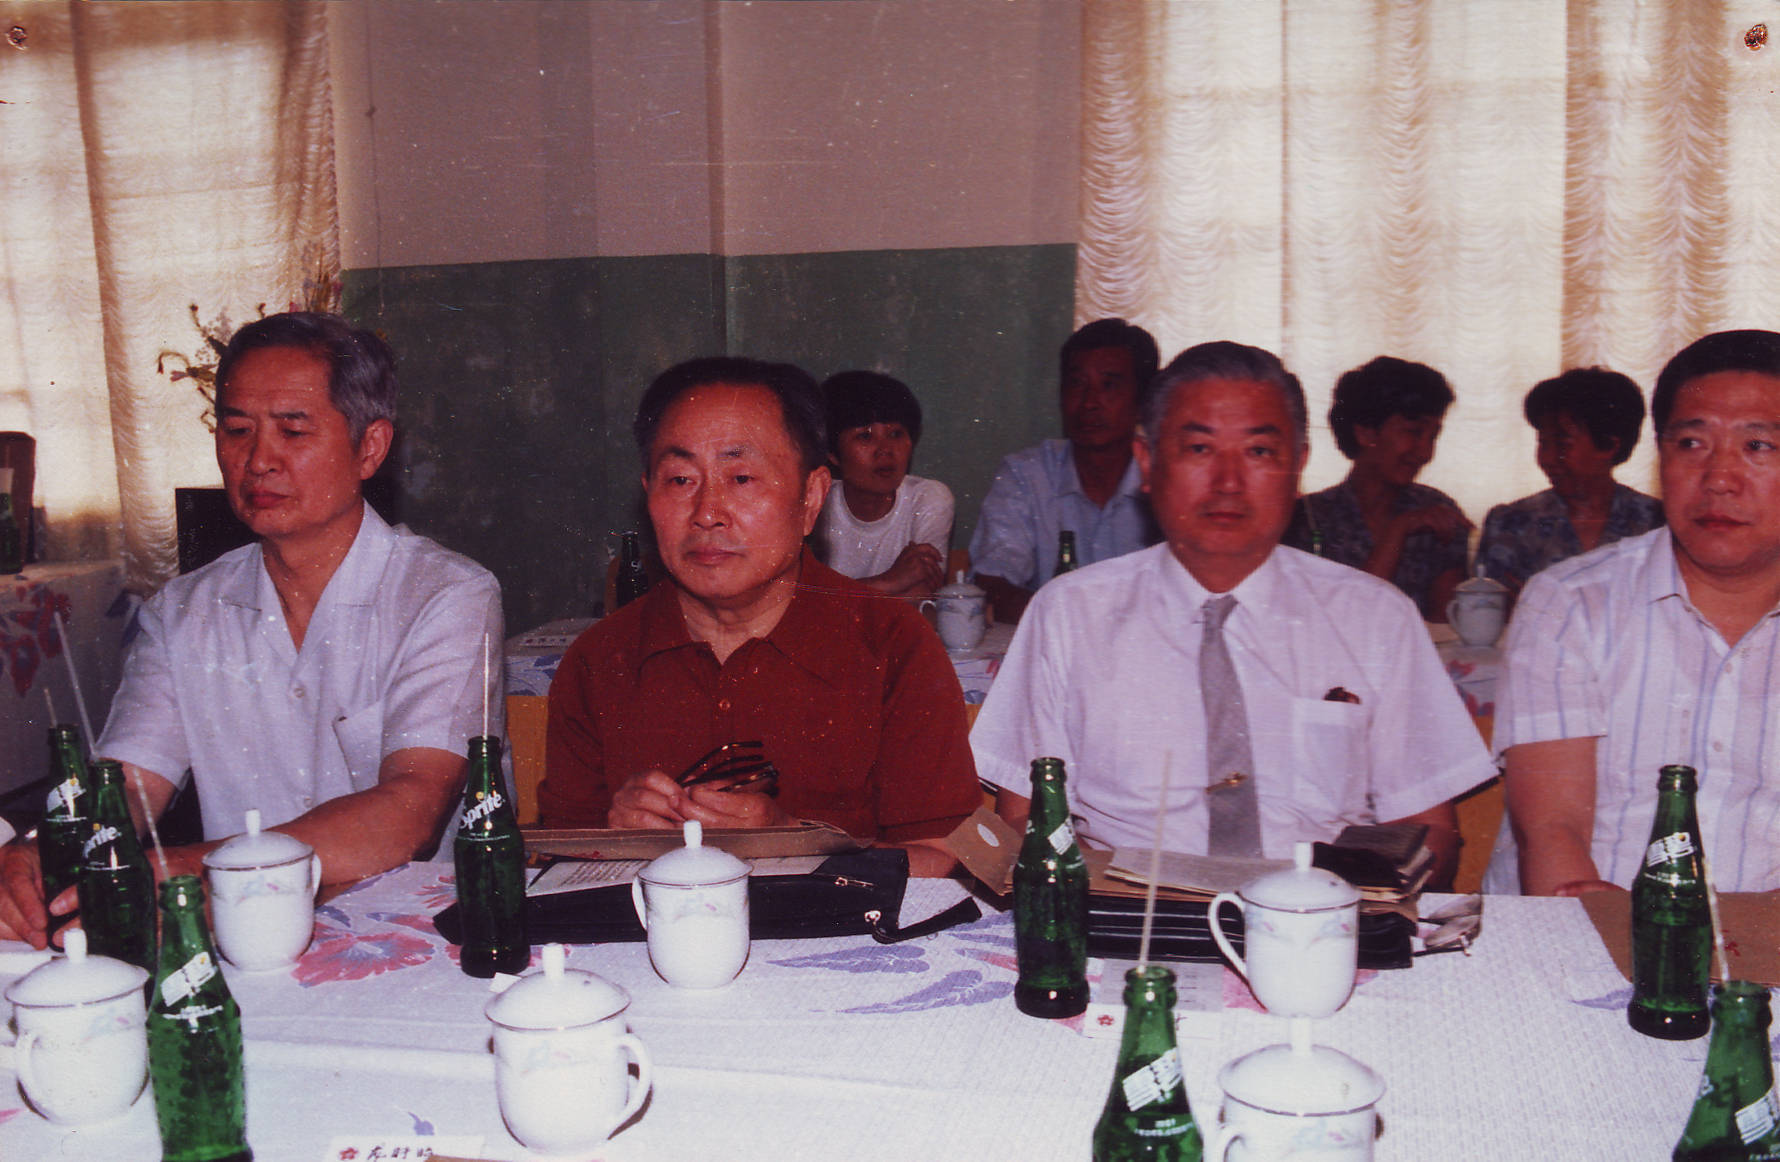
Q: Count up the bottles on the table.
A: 8